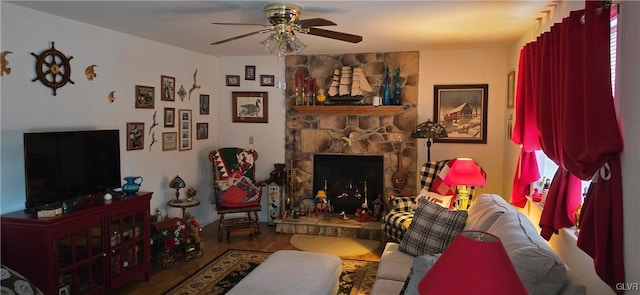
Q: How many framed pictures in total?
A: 14